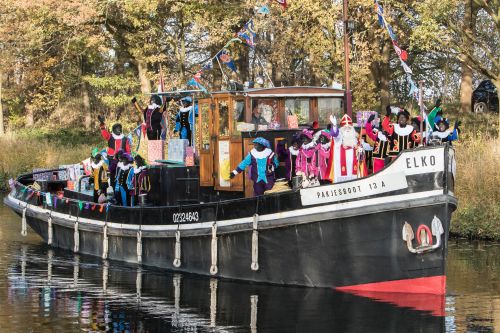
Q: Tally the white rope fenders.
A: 8